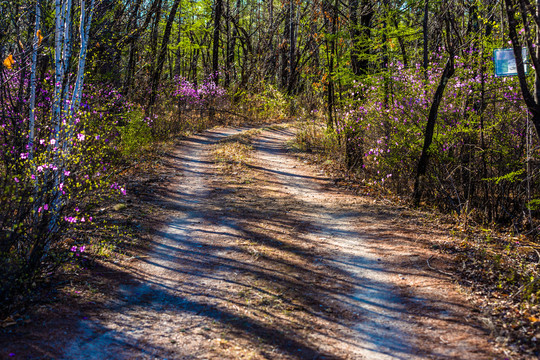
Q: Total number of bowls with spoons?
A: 0